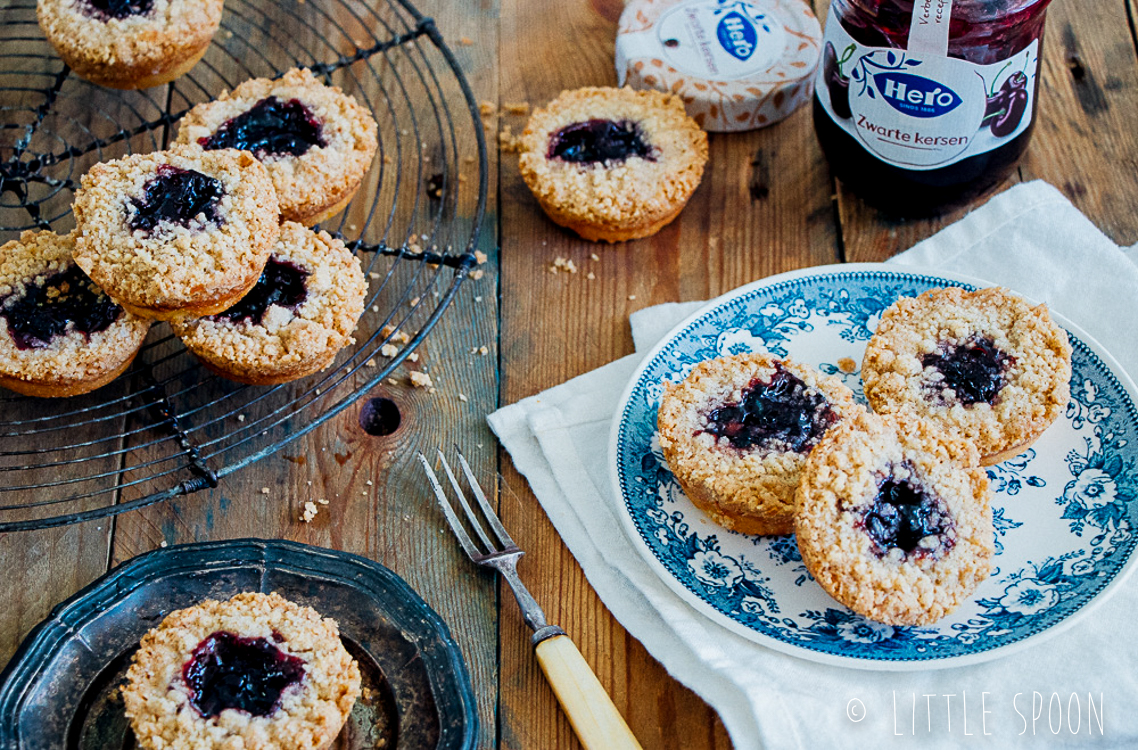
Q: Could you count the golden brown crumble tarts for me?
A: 10